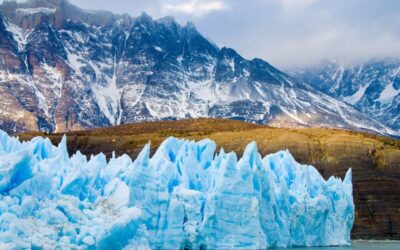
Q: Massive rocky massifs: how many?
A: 2